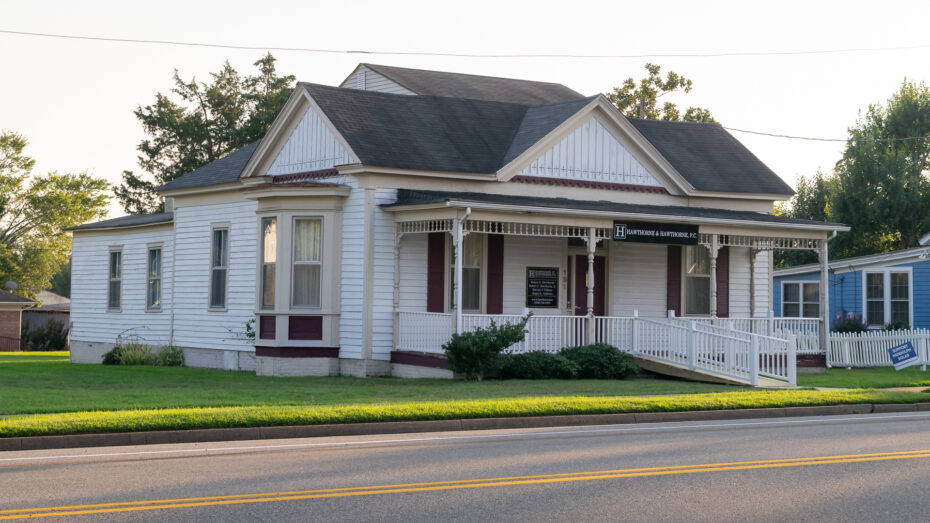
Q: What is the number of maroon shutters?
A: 4